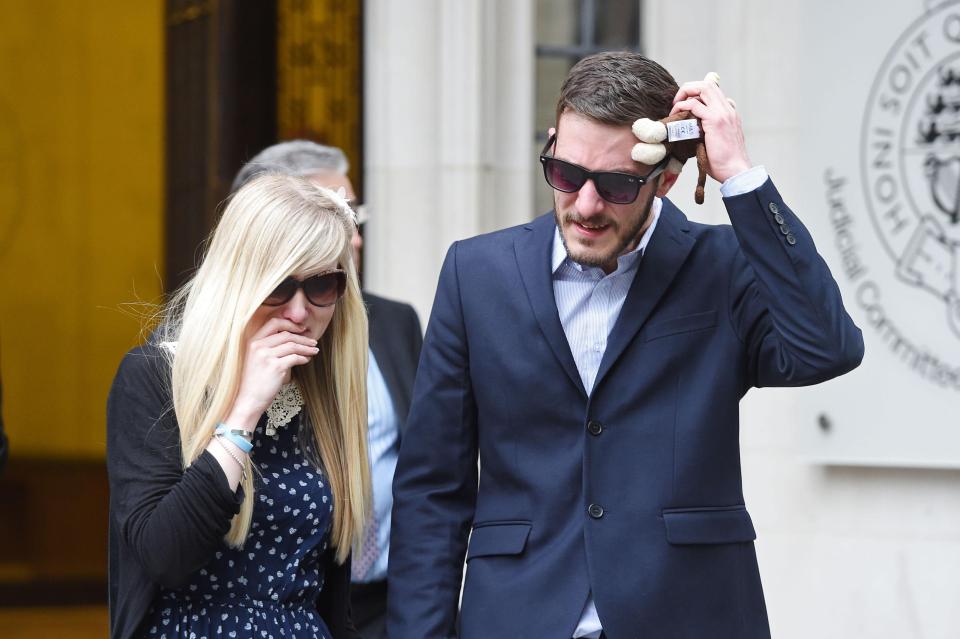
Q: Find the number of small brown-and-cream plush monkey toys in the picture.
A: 1